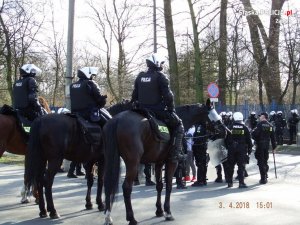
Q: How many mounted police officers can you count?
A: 3